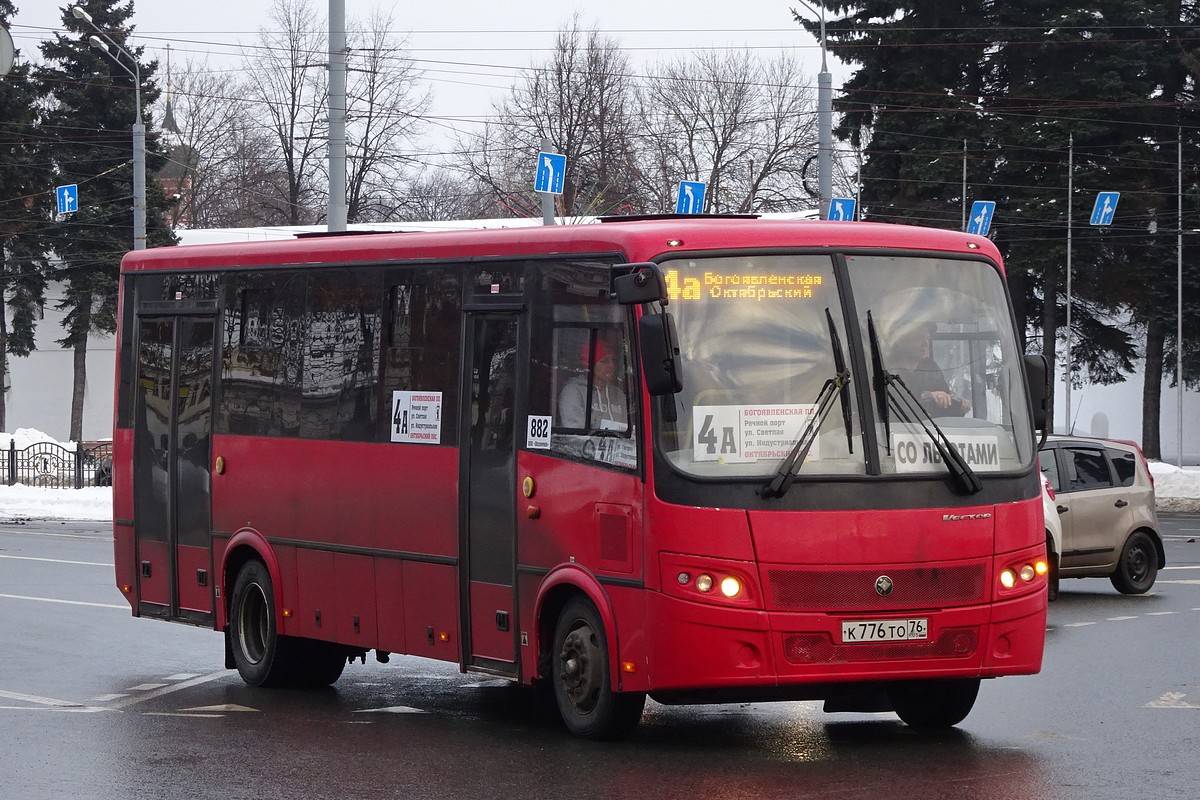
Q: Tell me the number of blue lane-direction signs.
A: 6